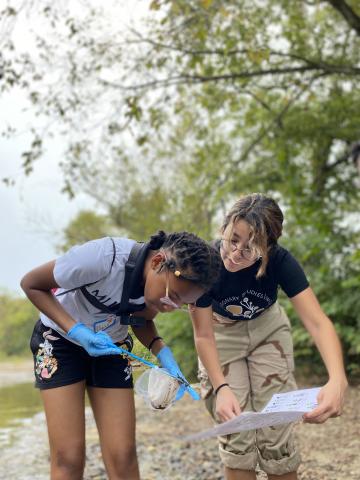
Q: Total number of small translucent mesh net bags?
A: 1